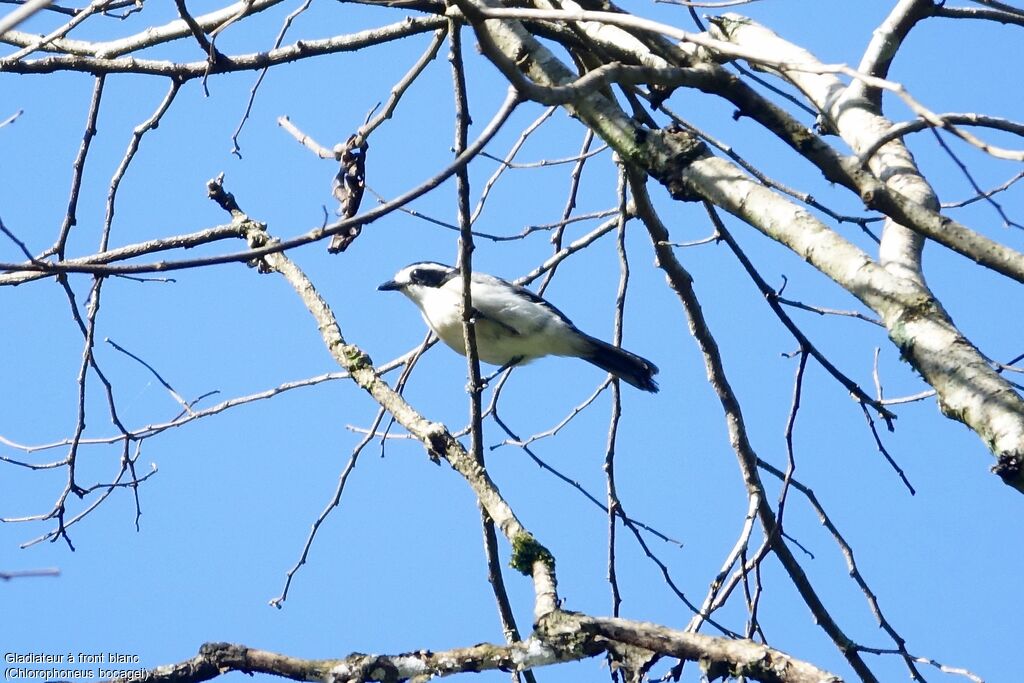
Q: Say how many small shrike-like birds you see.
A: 1